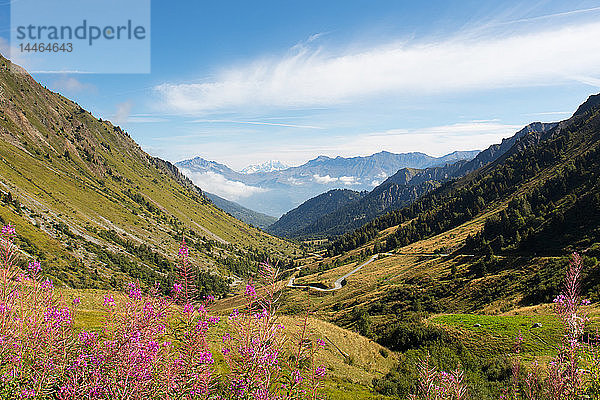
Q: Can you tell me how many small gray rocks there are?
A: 2